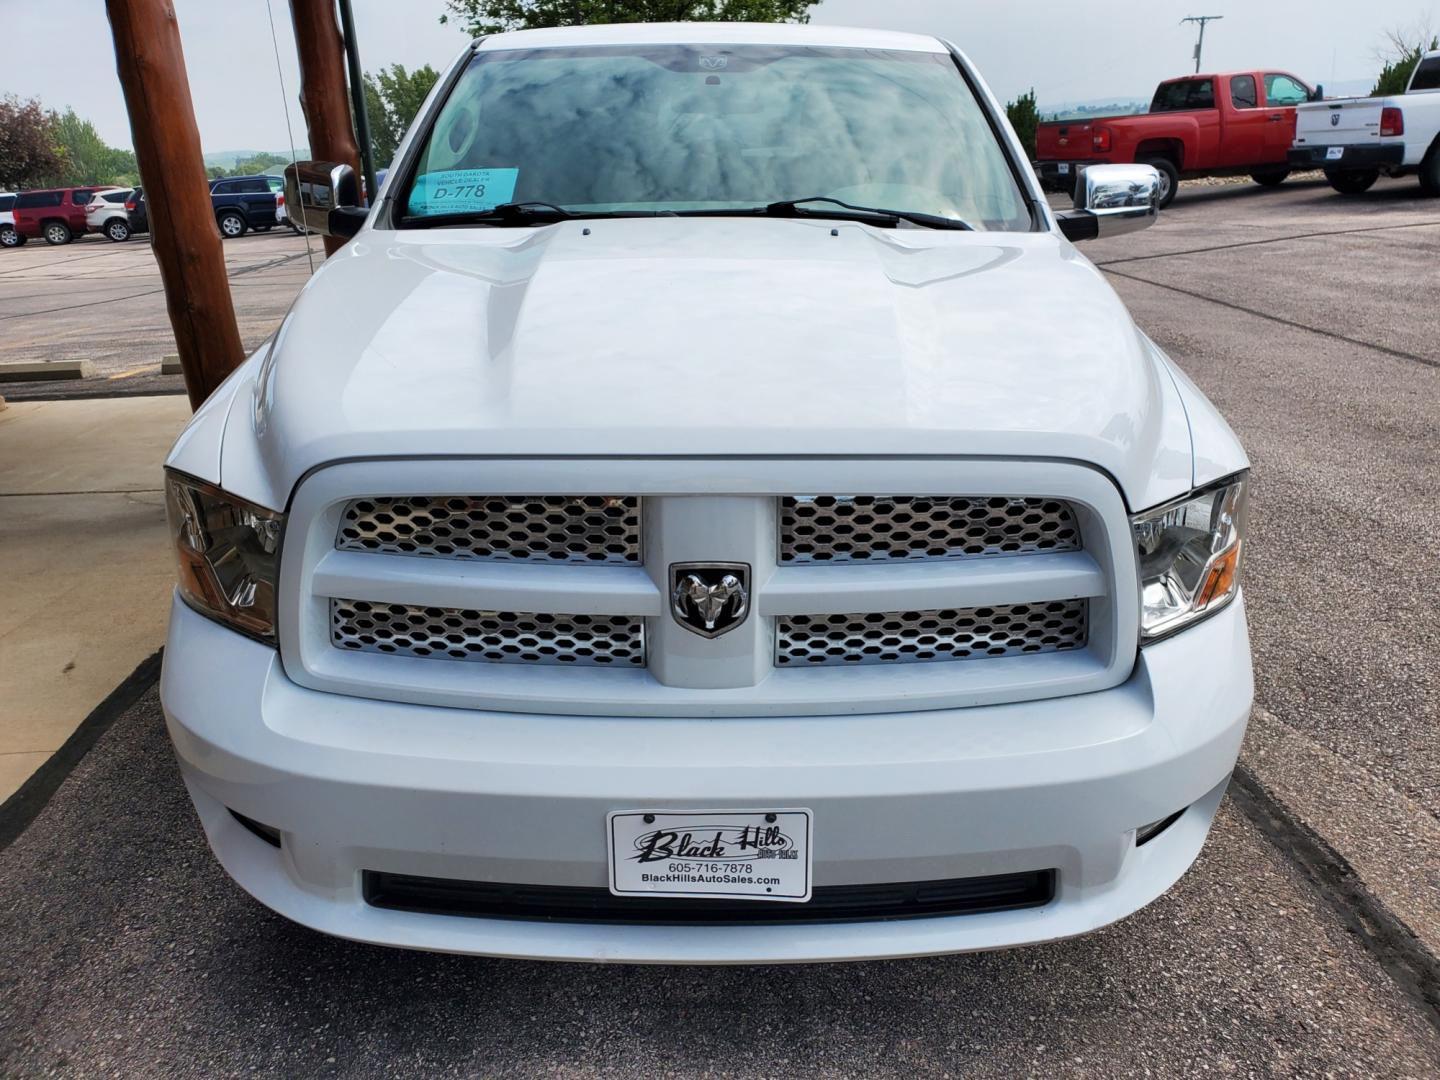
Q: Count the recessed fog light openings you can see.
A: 2